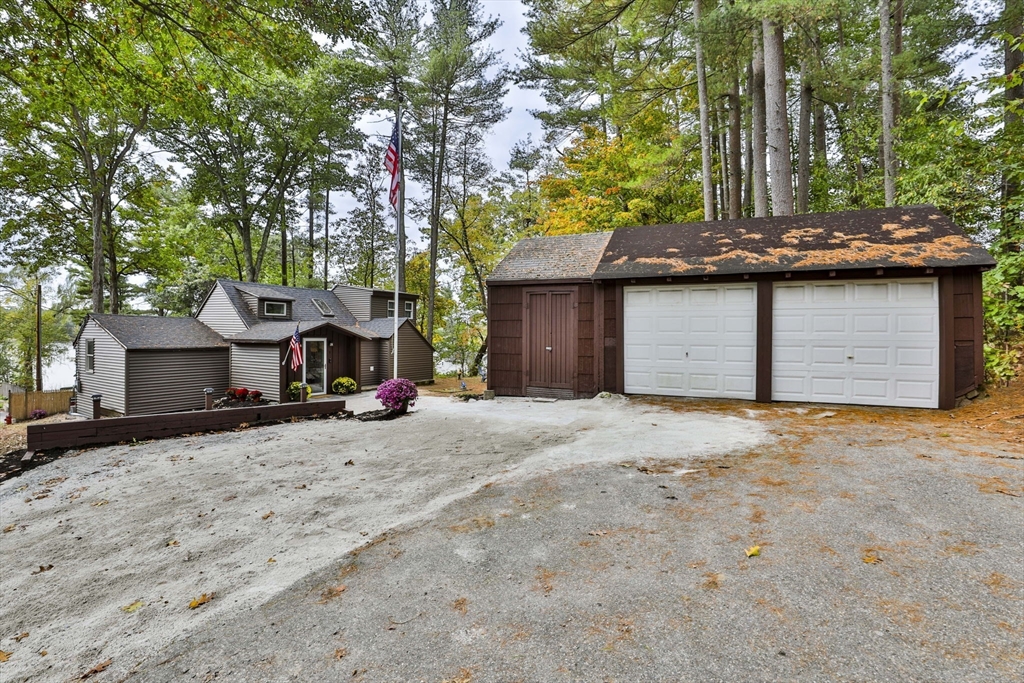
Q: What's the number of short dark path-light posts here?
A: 3